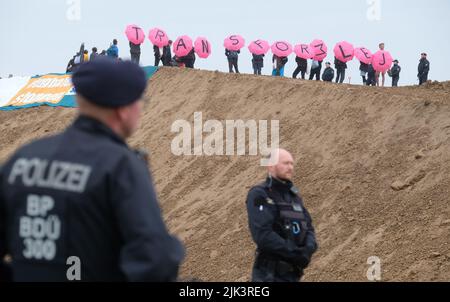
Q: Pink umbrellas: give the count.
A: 12